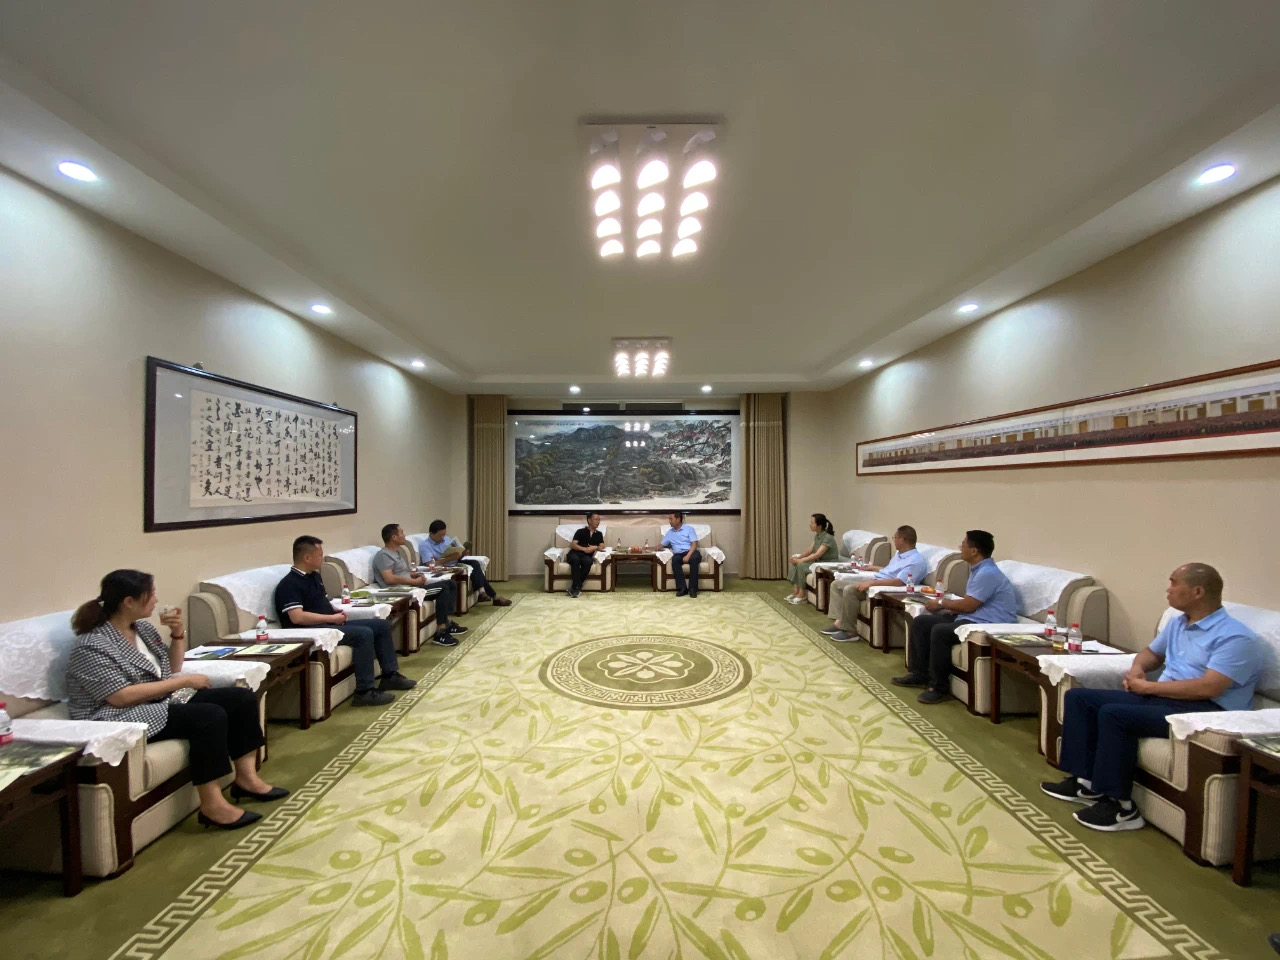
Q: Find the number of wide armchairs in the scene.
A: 10